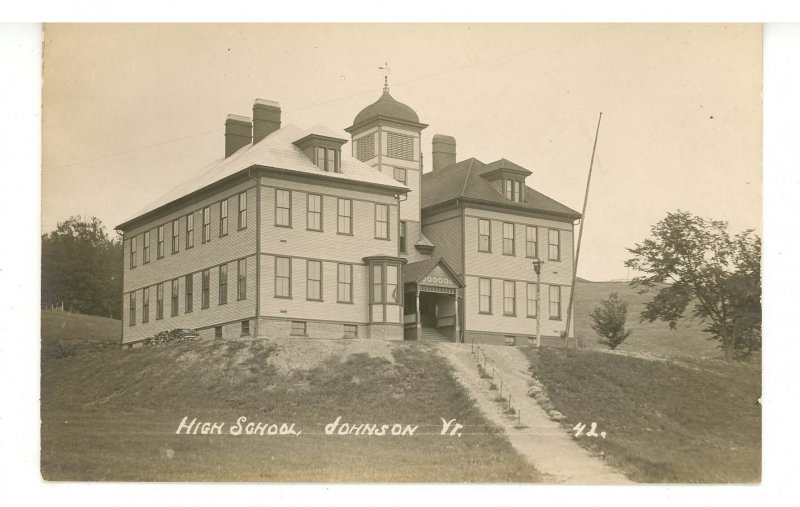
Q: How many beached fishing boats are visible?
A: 0